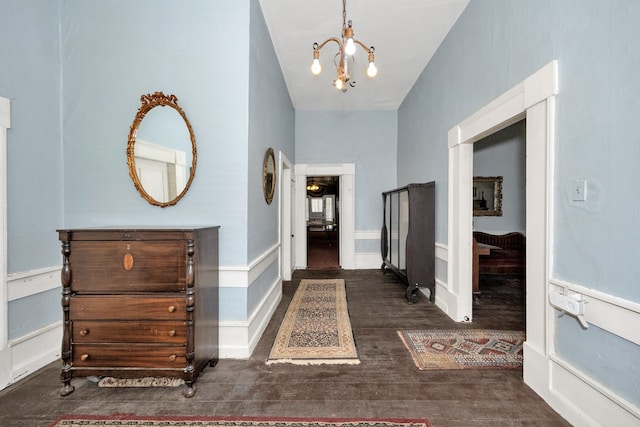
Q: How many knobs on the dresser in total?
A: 5